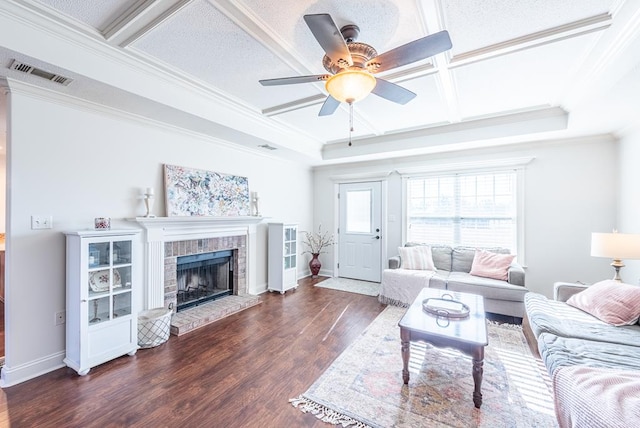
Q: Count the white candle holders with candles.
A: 2